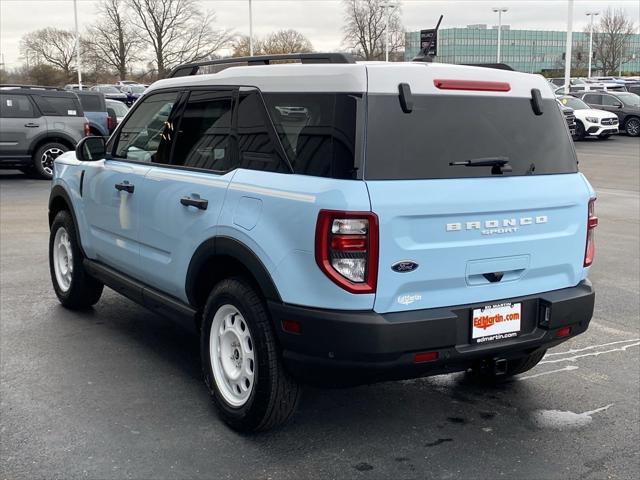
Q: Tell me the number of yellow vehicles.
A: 0